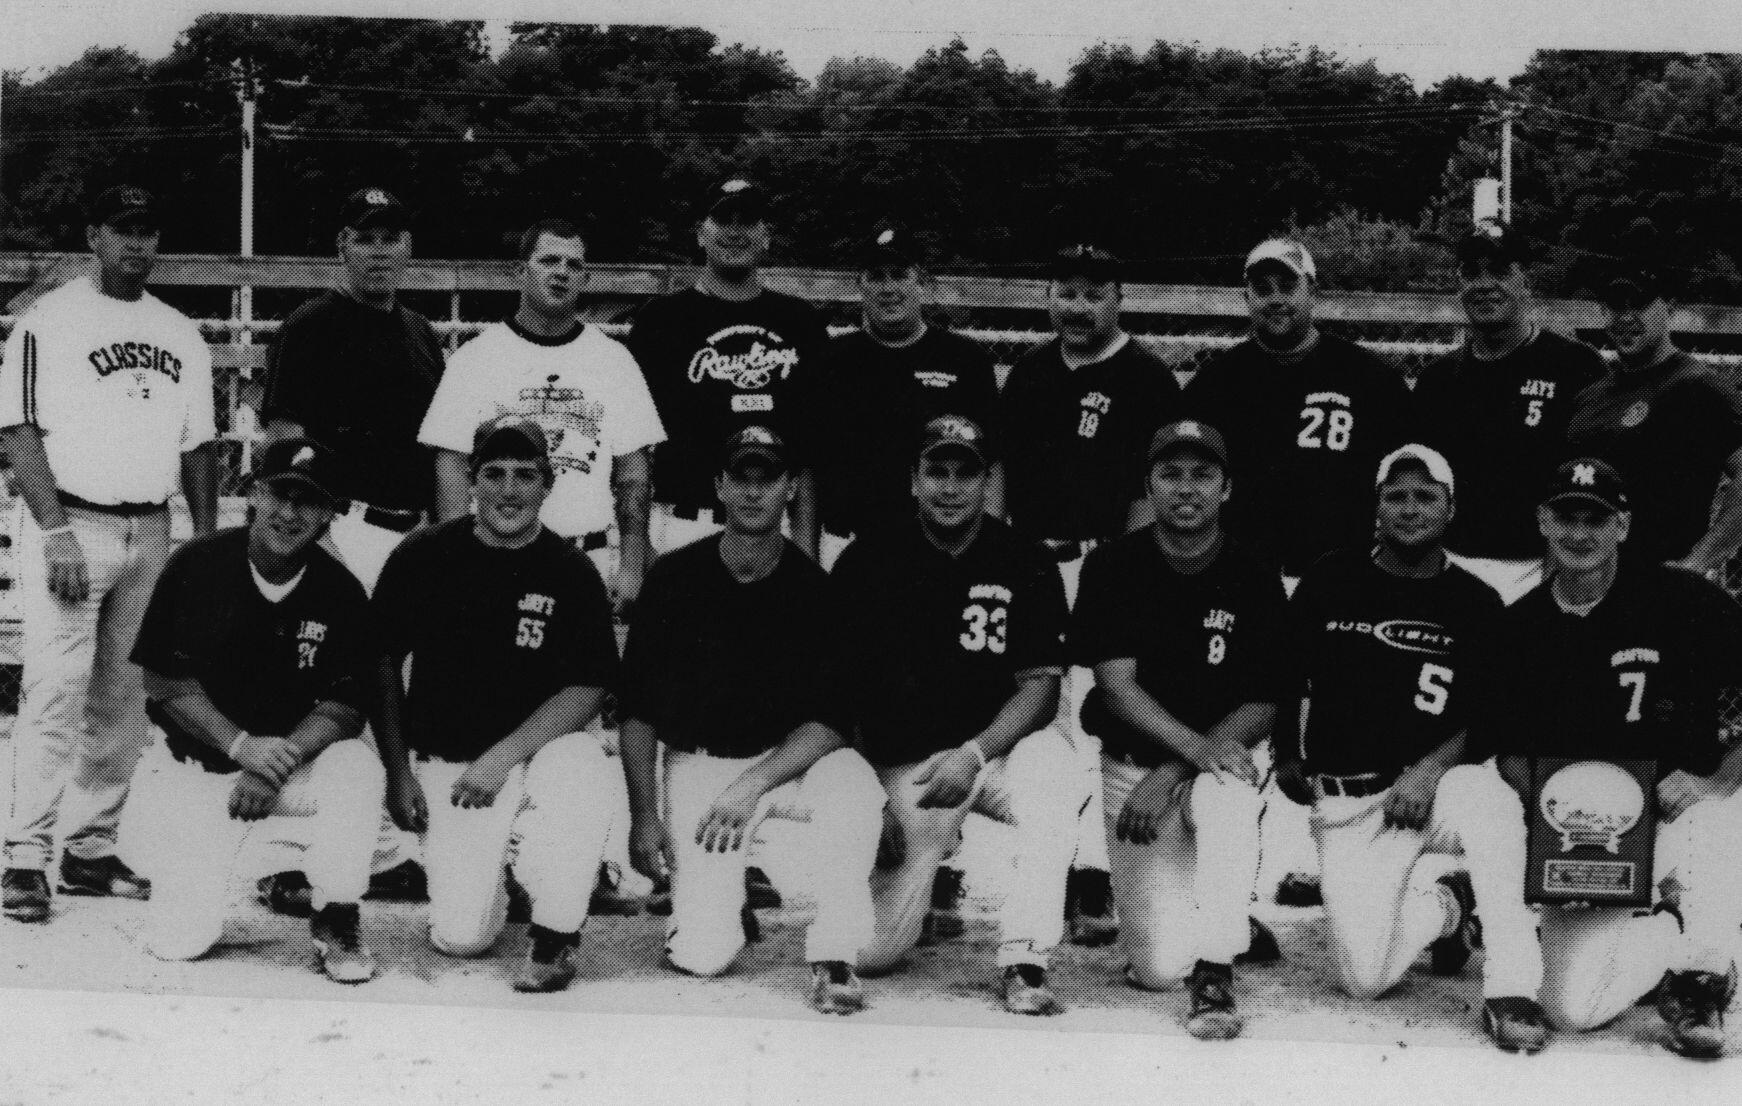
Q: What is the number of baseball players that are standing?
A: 9